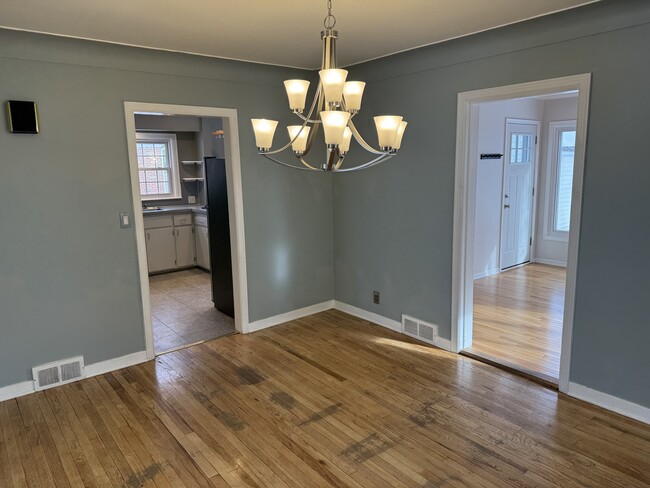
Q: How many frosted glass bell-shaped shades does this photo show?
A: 9